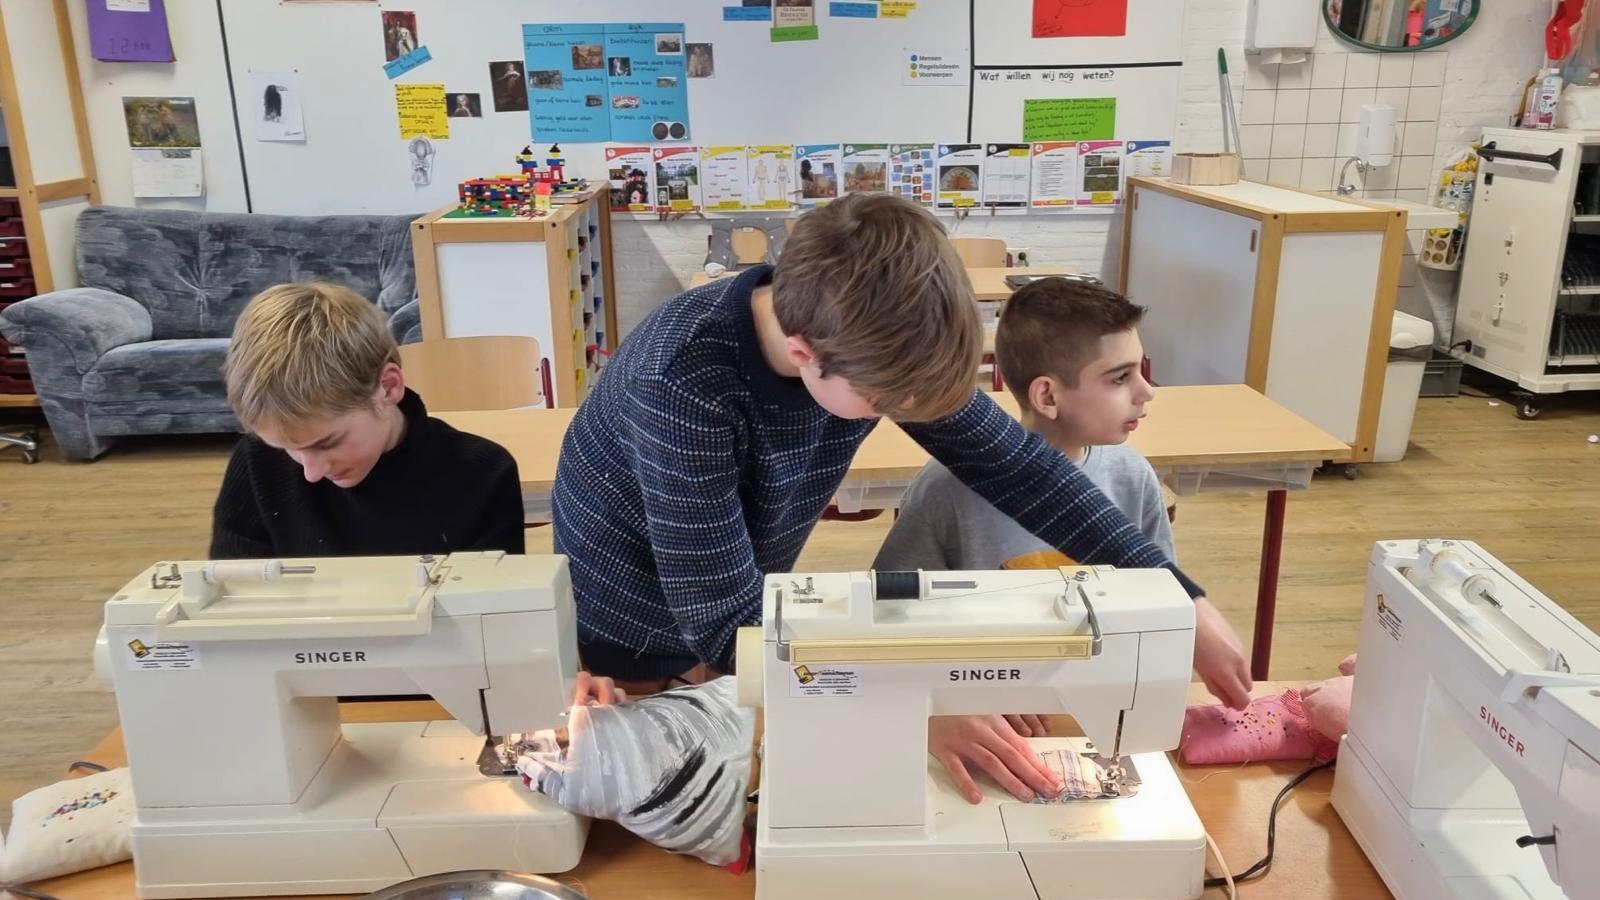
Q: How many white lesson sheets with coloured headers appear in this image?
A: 12